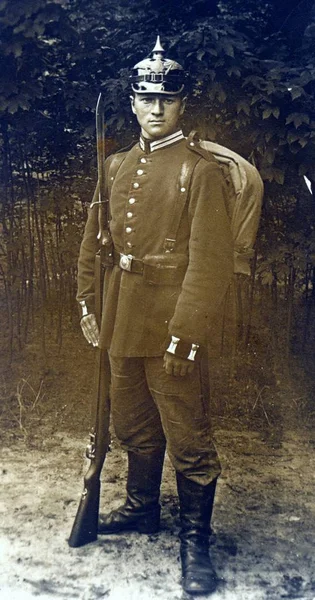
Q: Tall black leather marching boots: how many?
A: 2